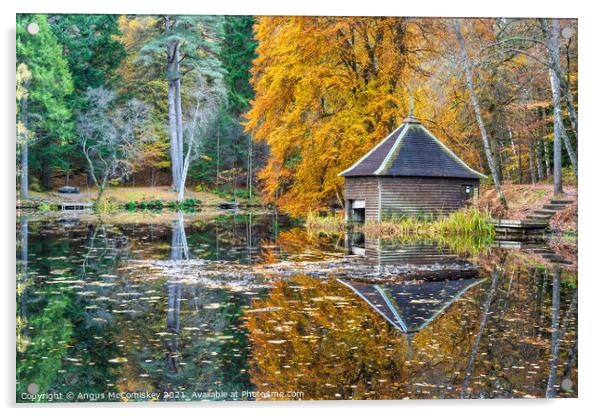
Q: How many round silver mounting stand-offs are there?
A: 4